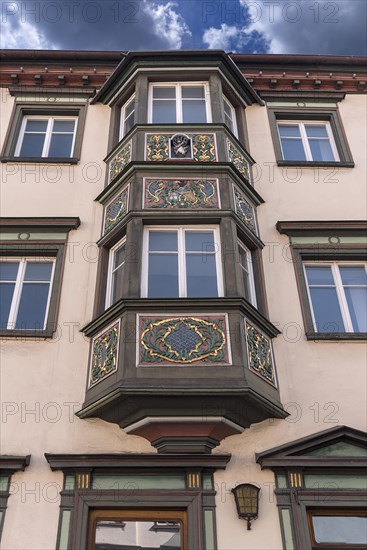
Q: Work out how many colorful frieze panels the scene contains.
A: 9